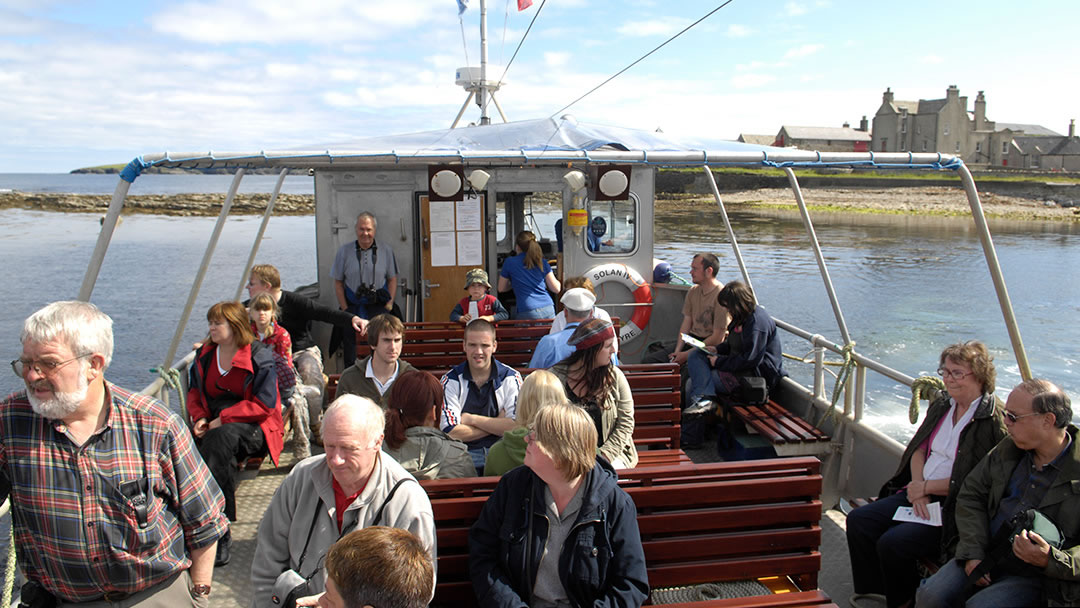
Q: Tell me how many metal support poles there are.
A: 6